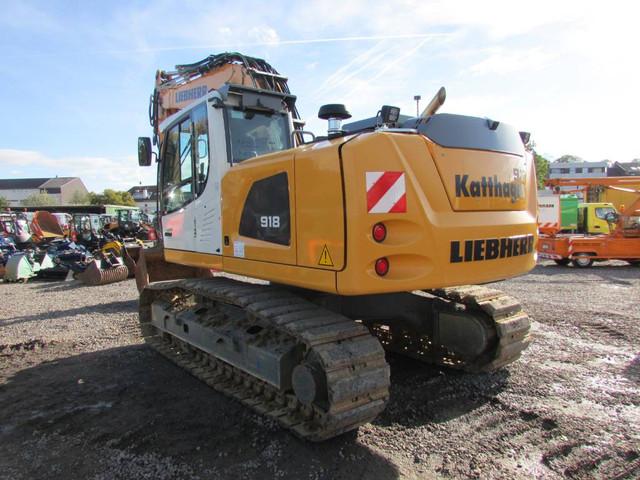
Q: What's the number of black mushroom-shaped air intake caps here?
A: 1